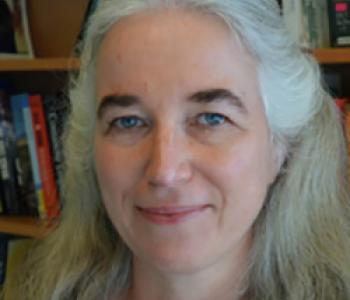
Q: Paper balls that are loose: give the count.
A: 0